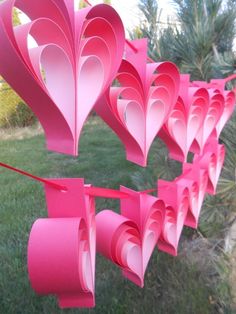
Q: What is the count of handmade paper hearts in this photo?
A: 10